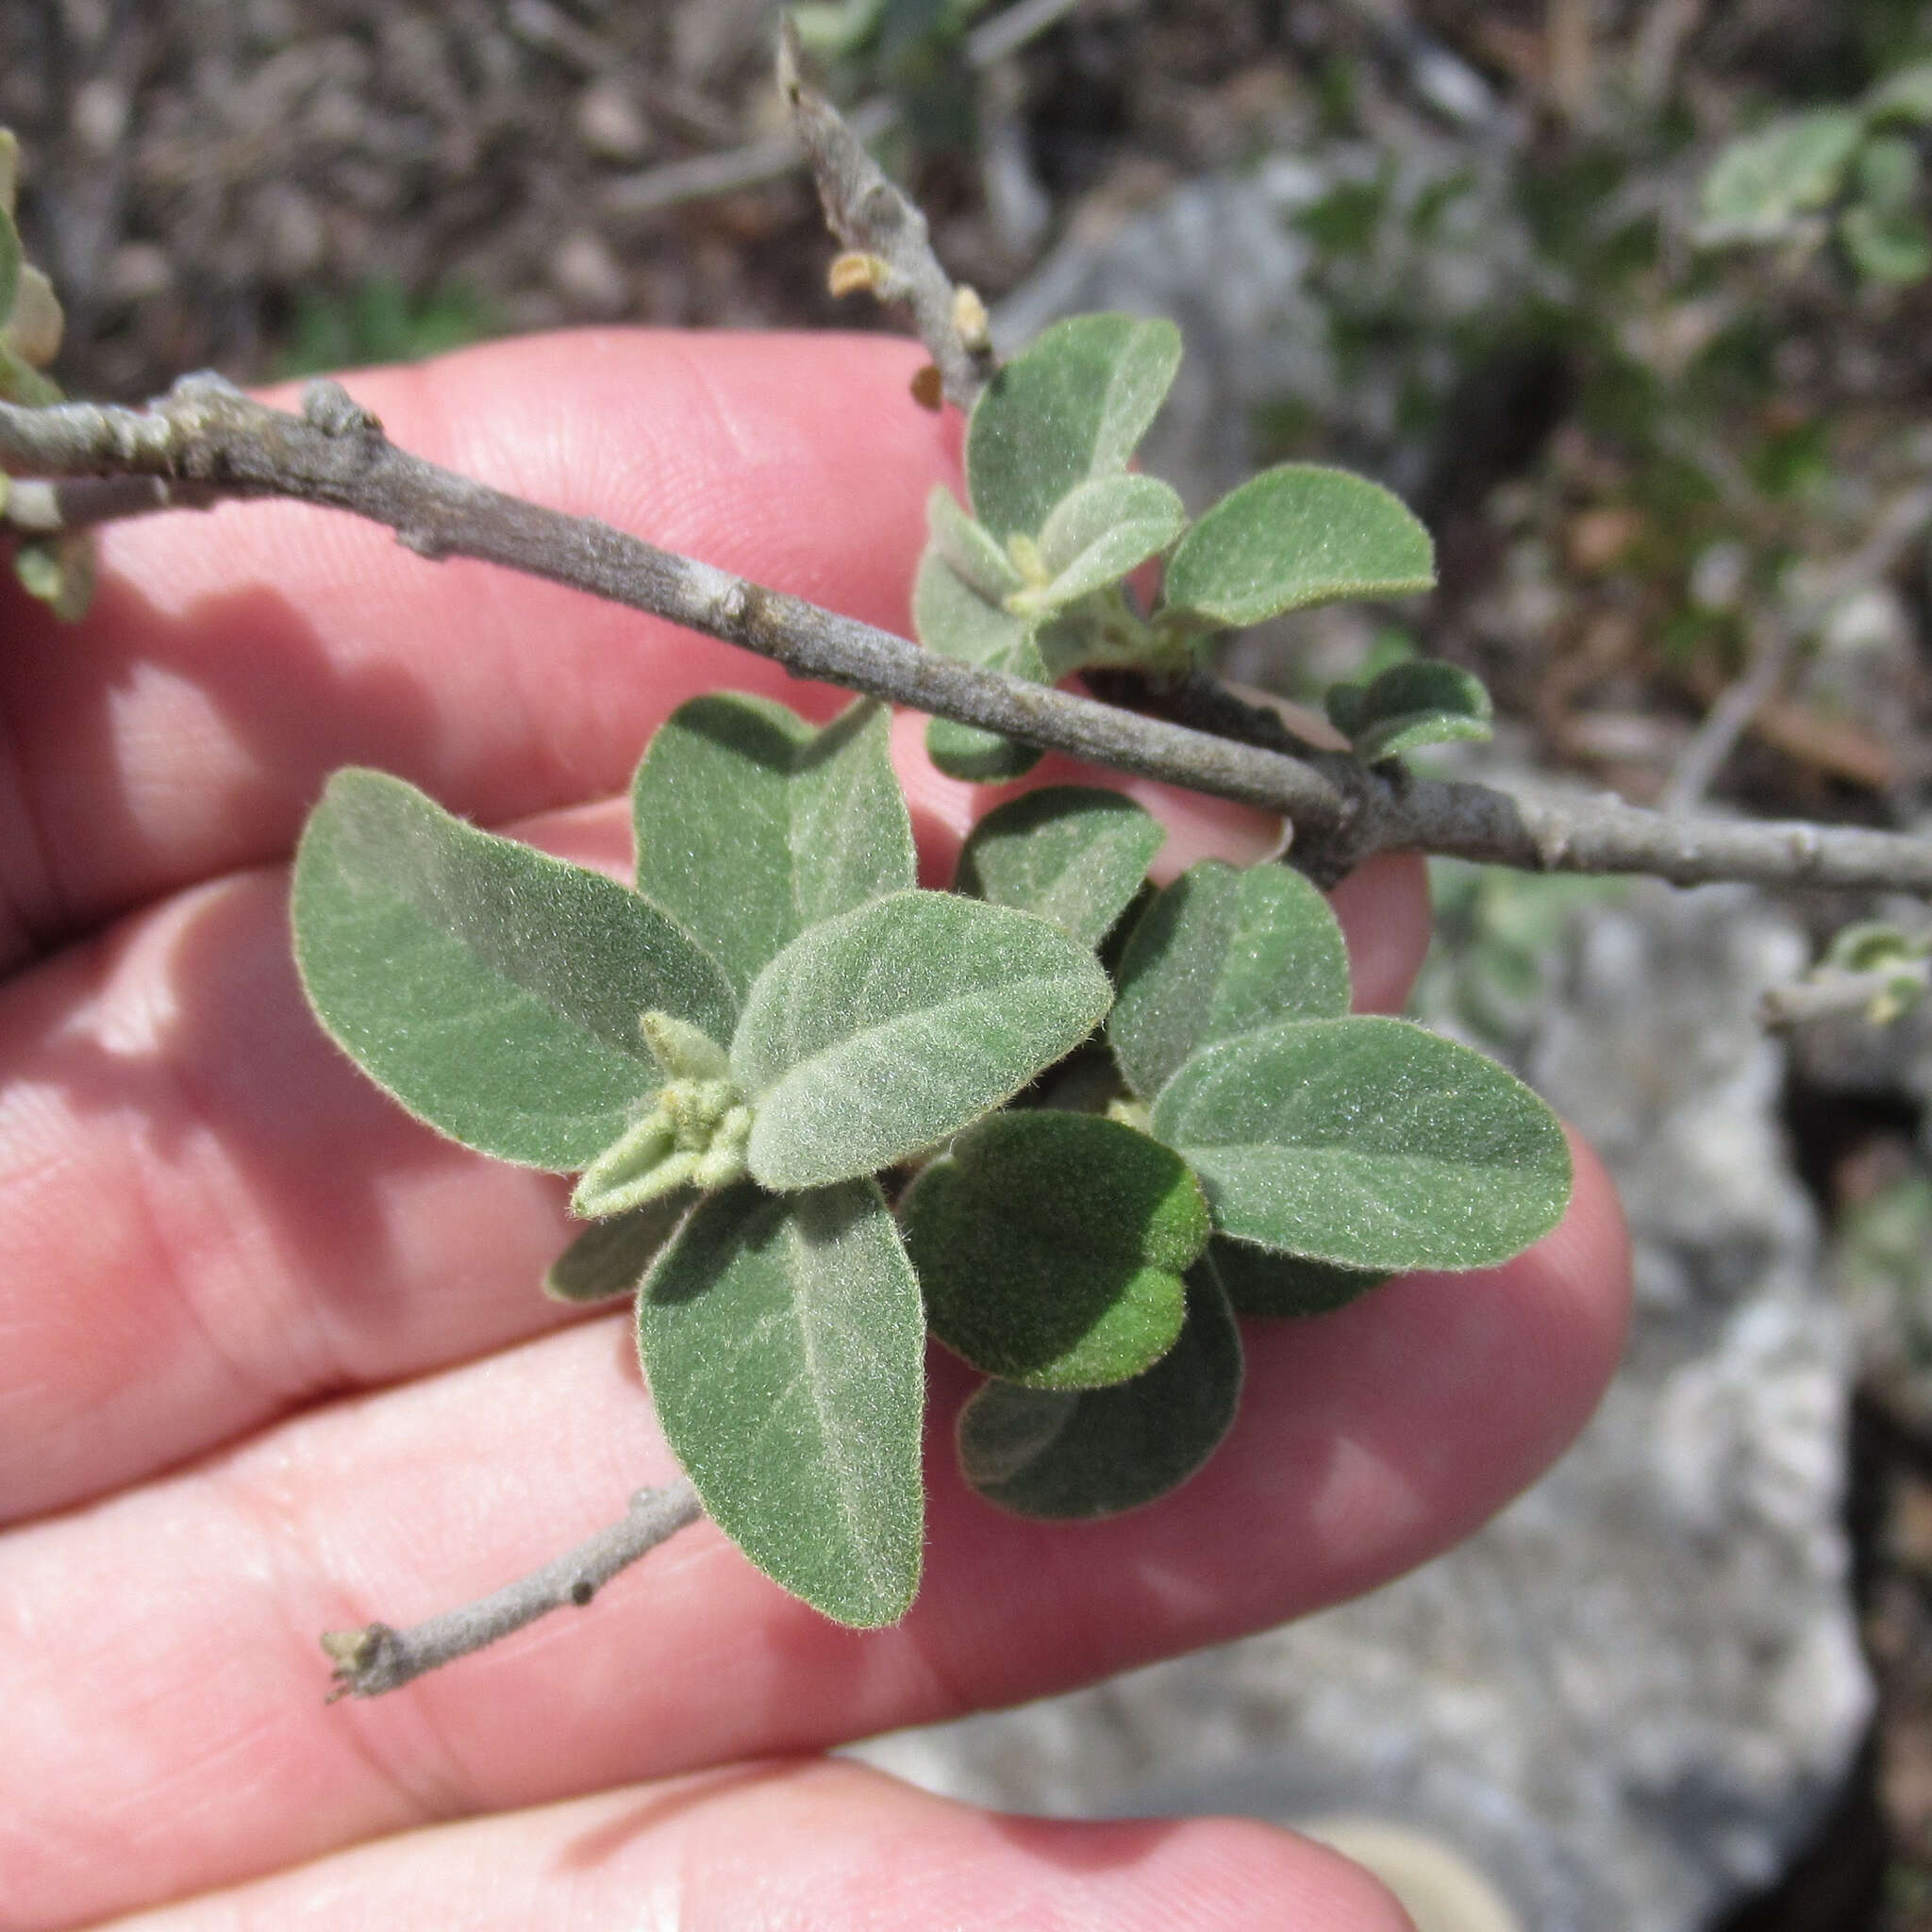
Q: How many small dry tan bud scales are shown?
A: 3